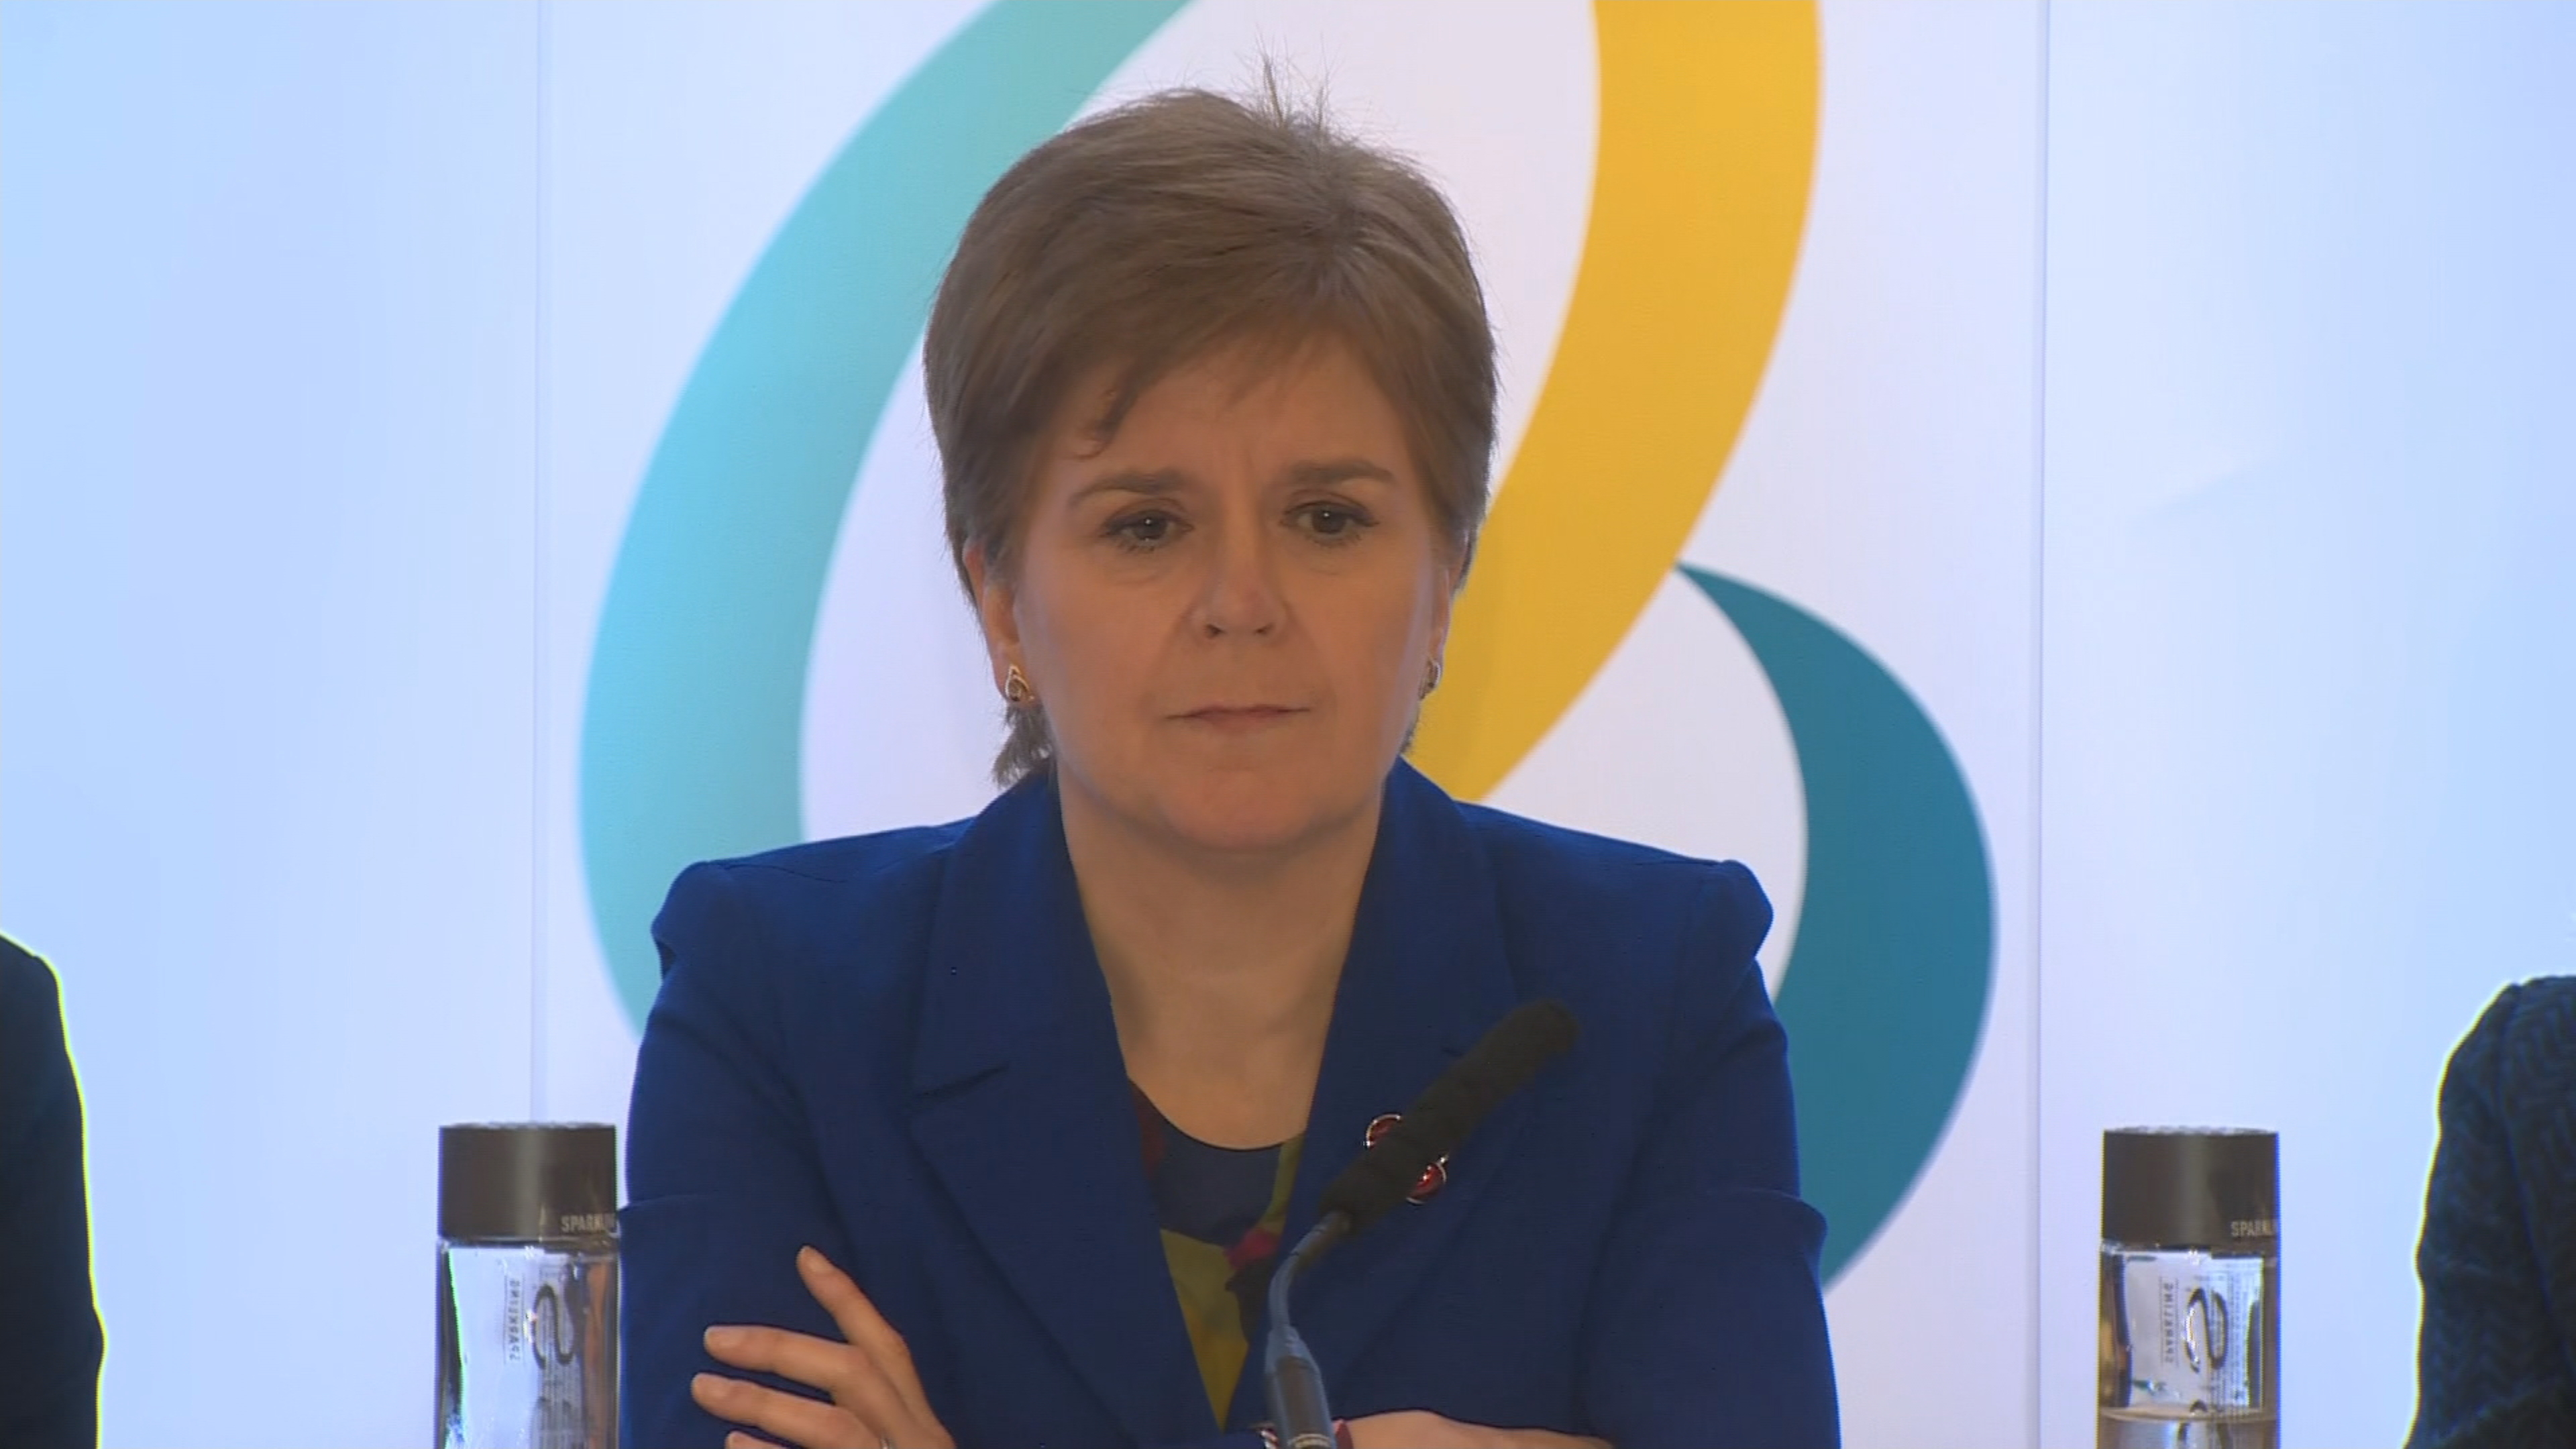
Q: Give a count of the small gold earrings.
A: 2